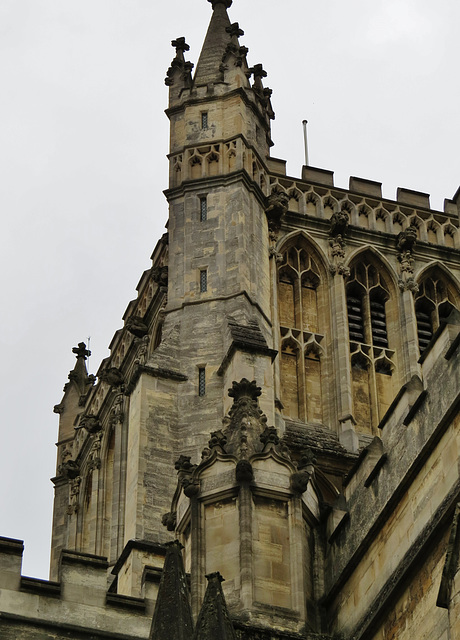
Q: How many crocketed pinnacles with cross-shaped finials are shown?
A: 4